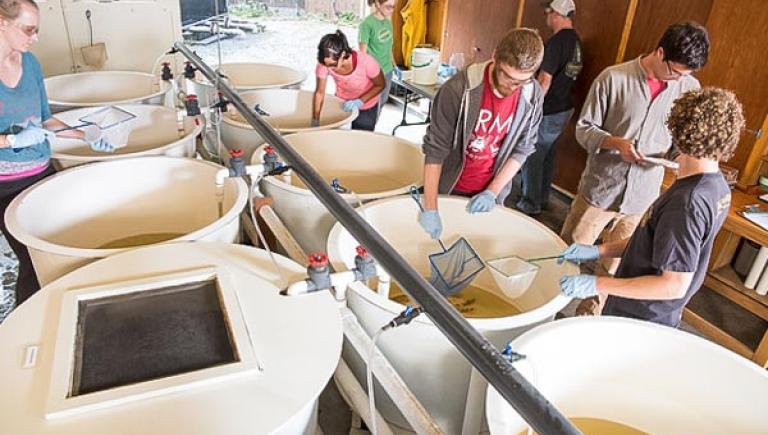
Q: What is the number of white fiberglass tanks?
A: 9